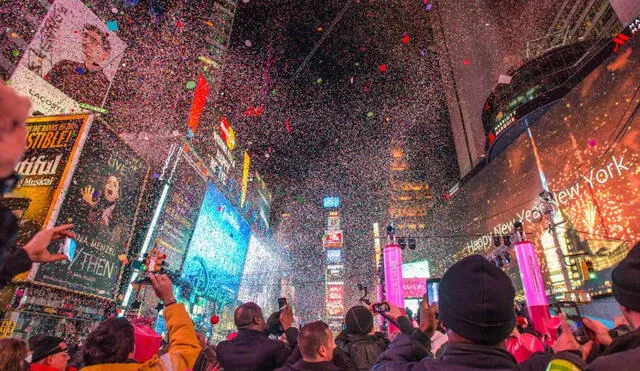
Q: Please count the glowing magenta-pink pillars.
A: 2